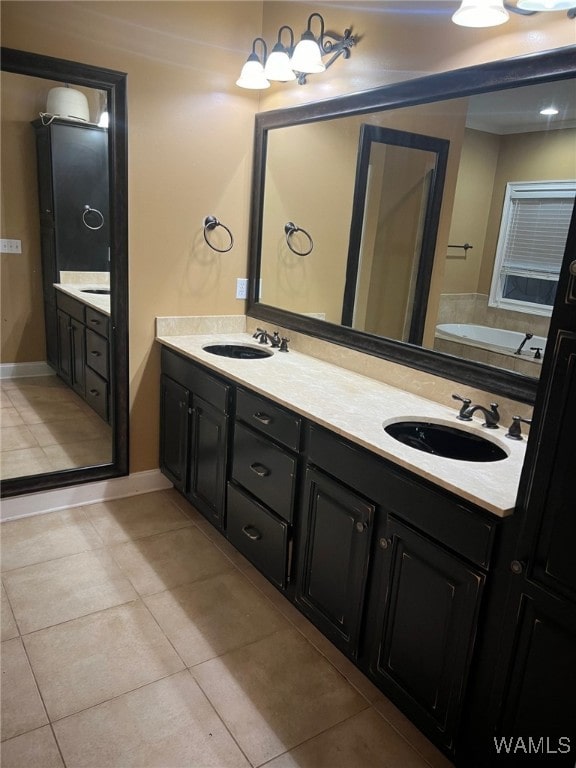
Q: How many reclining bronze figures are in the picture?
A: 0